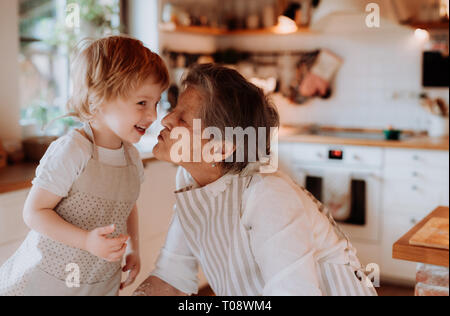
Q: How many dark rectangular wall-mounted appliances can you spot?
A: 1